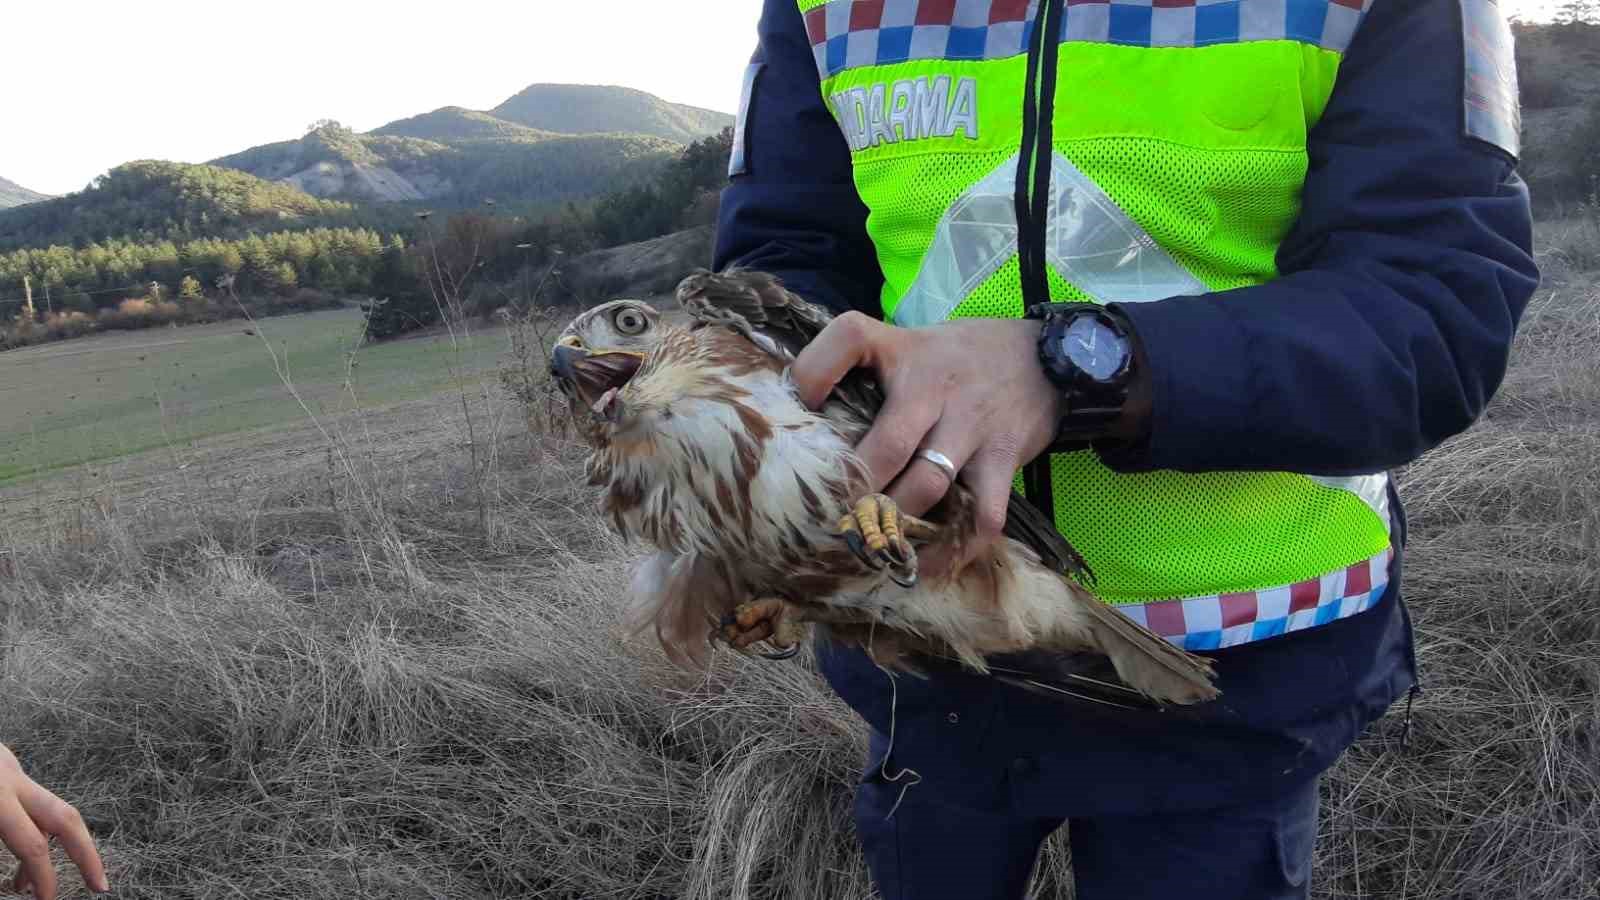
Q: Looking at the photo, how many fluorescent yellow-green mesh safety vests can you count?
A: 1